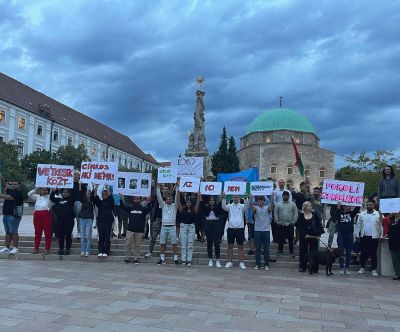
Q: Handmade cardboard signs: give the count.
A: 11